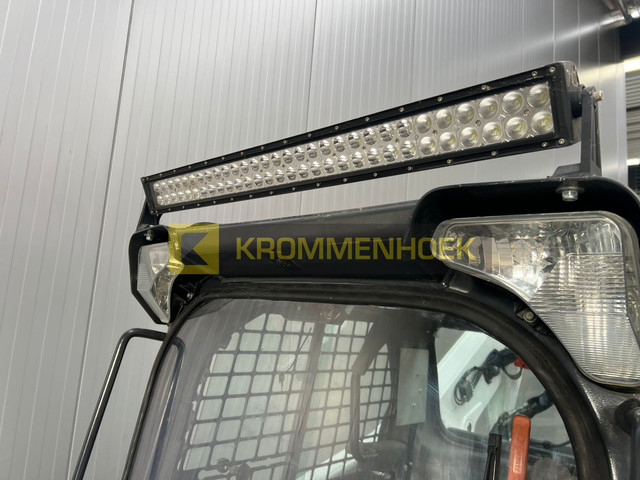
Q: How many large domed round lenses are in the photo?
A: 12